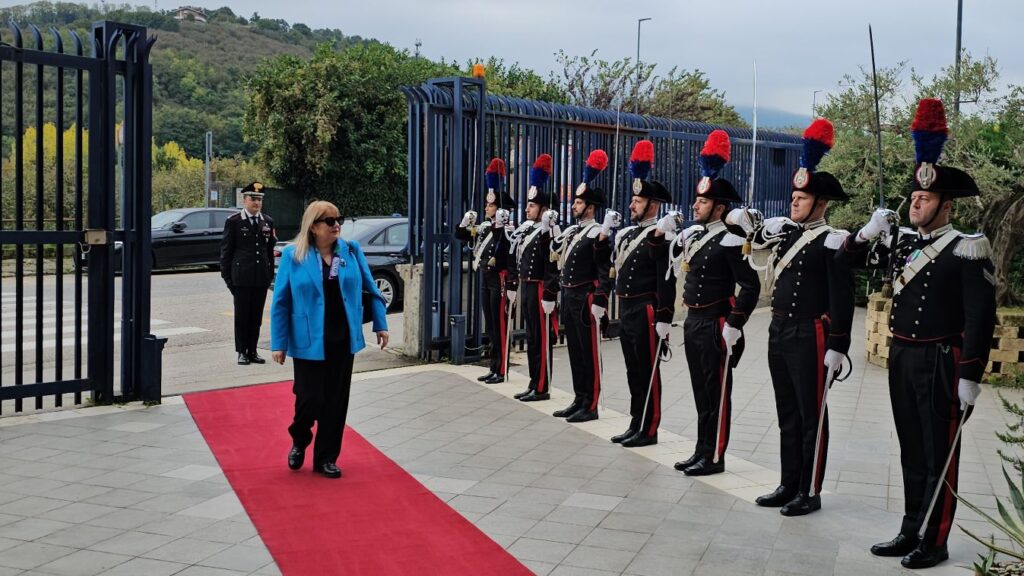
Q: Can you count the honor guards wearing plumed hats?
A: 7